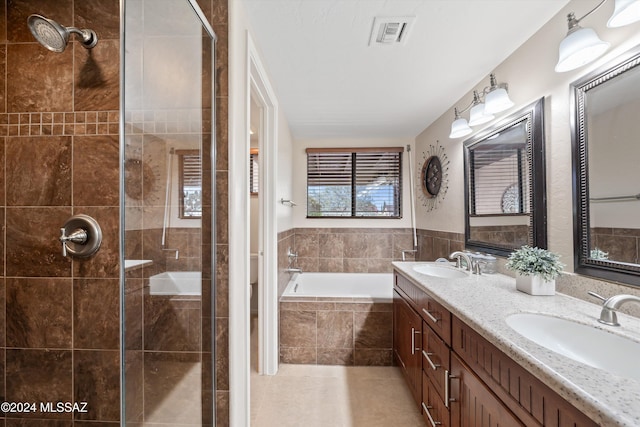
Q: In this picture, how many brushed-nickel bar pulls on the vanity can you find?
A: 5